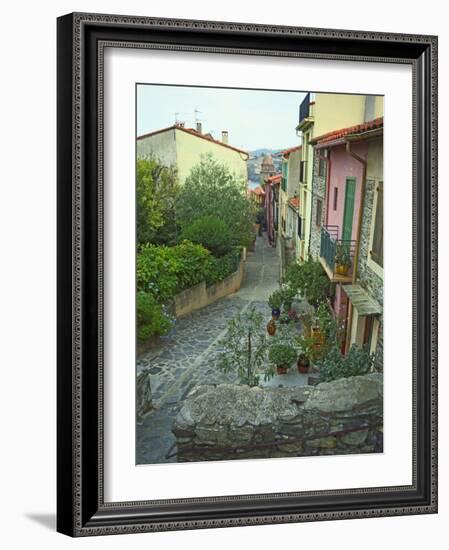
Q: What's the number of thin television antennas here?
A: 2